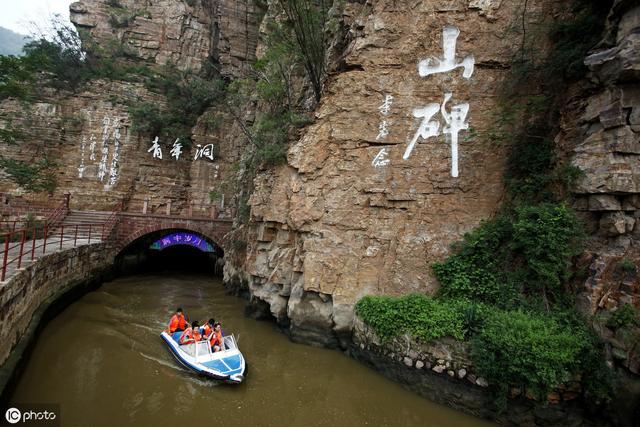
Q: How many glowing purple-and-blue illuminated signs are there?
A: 1